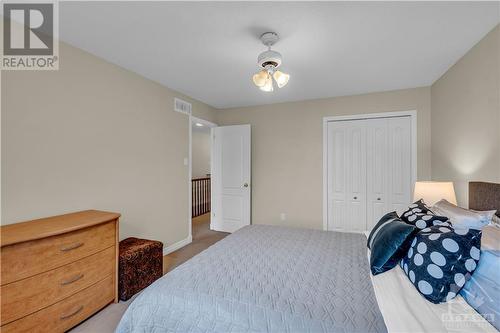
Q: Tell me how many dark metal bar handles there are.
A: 3